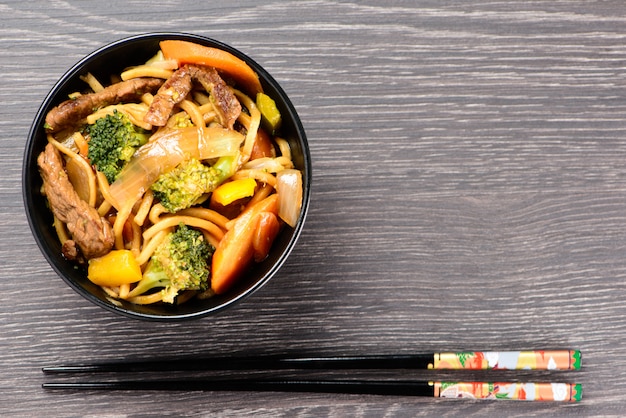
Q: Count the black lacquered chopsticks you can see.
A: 2